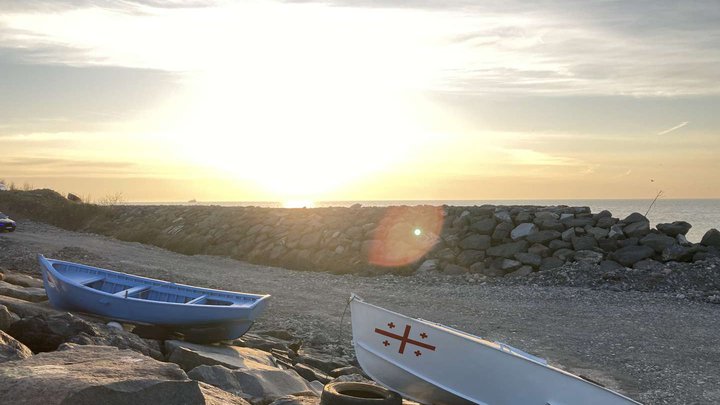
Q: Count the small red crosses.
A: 4